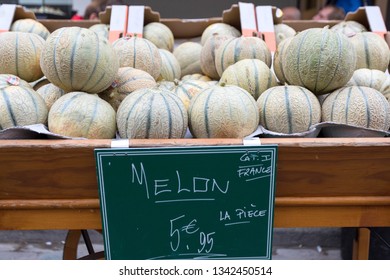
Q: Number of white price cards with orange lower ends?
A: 6